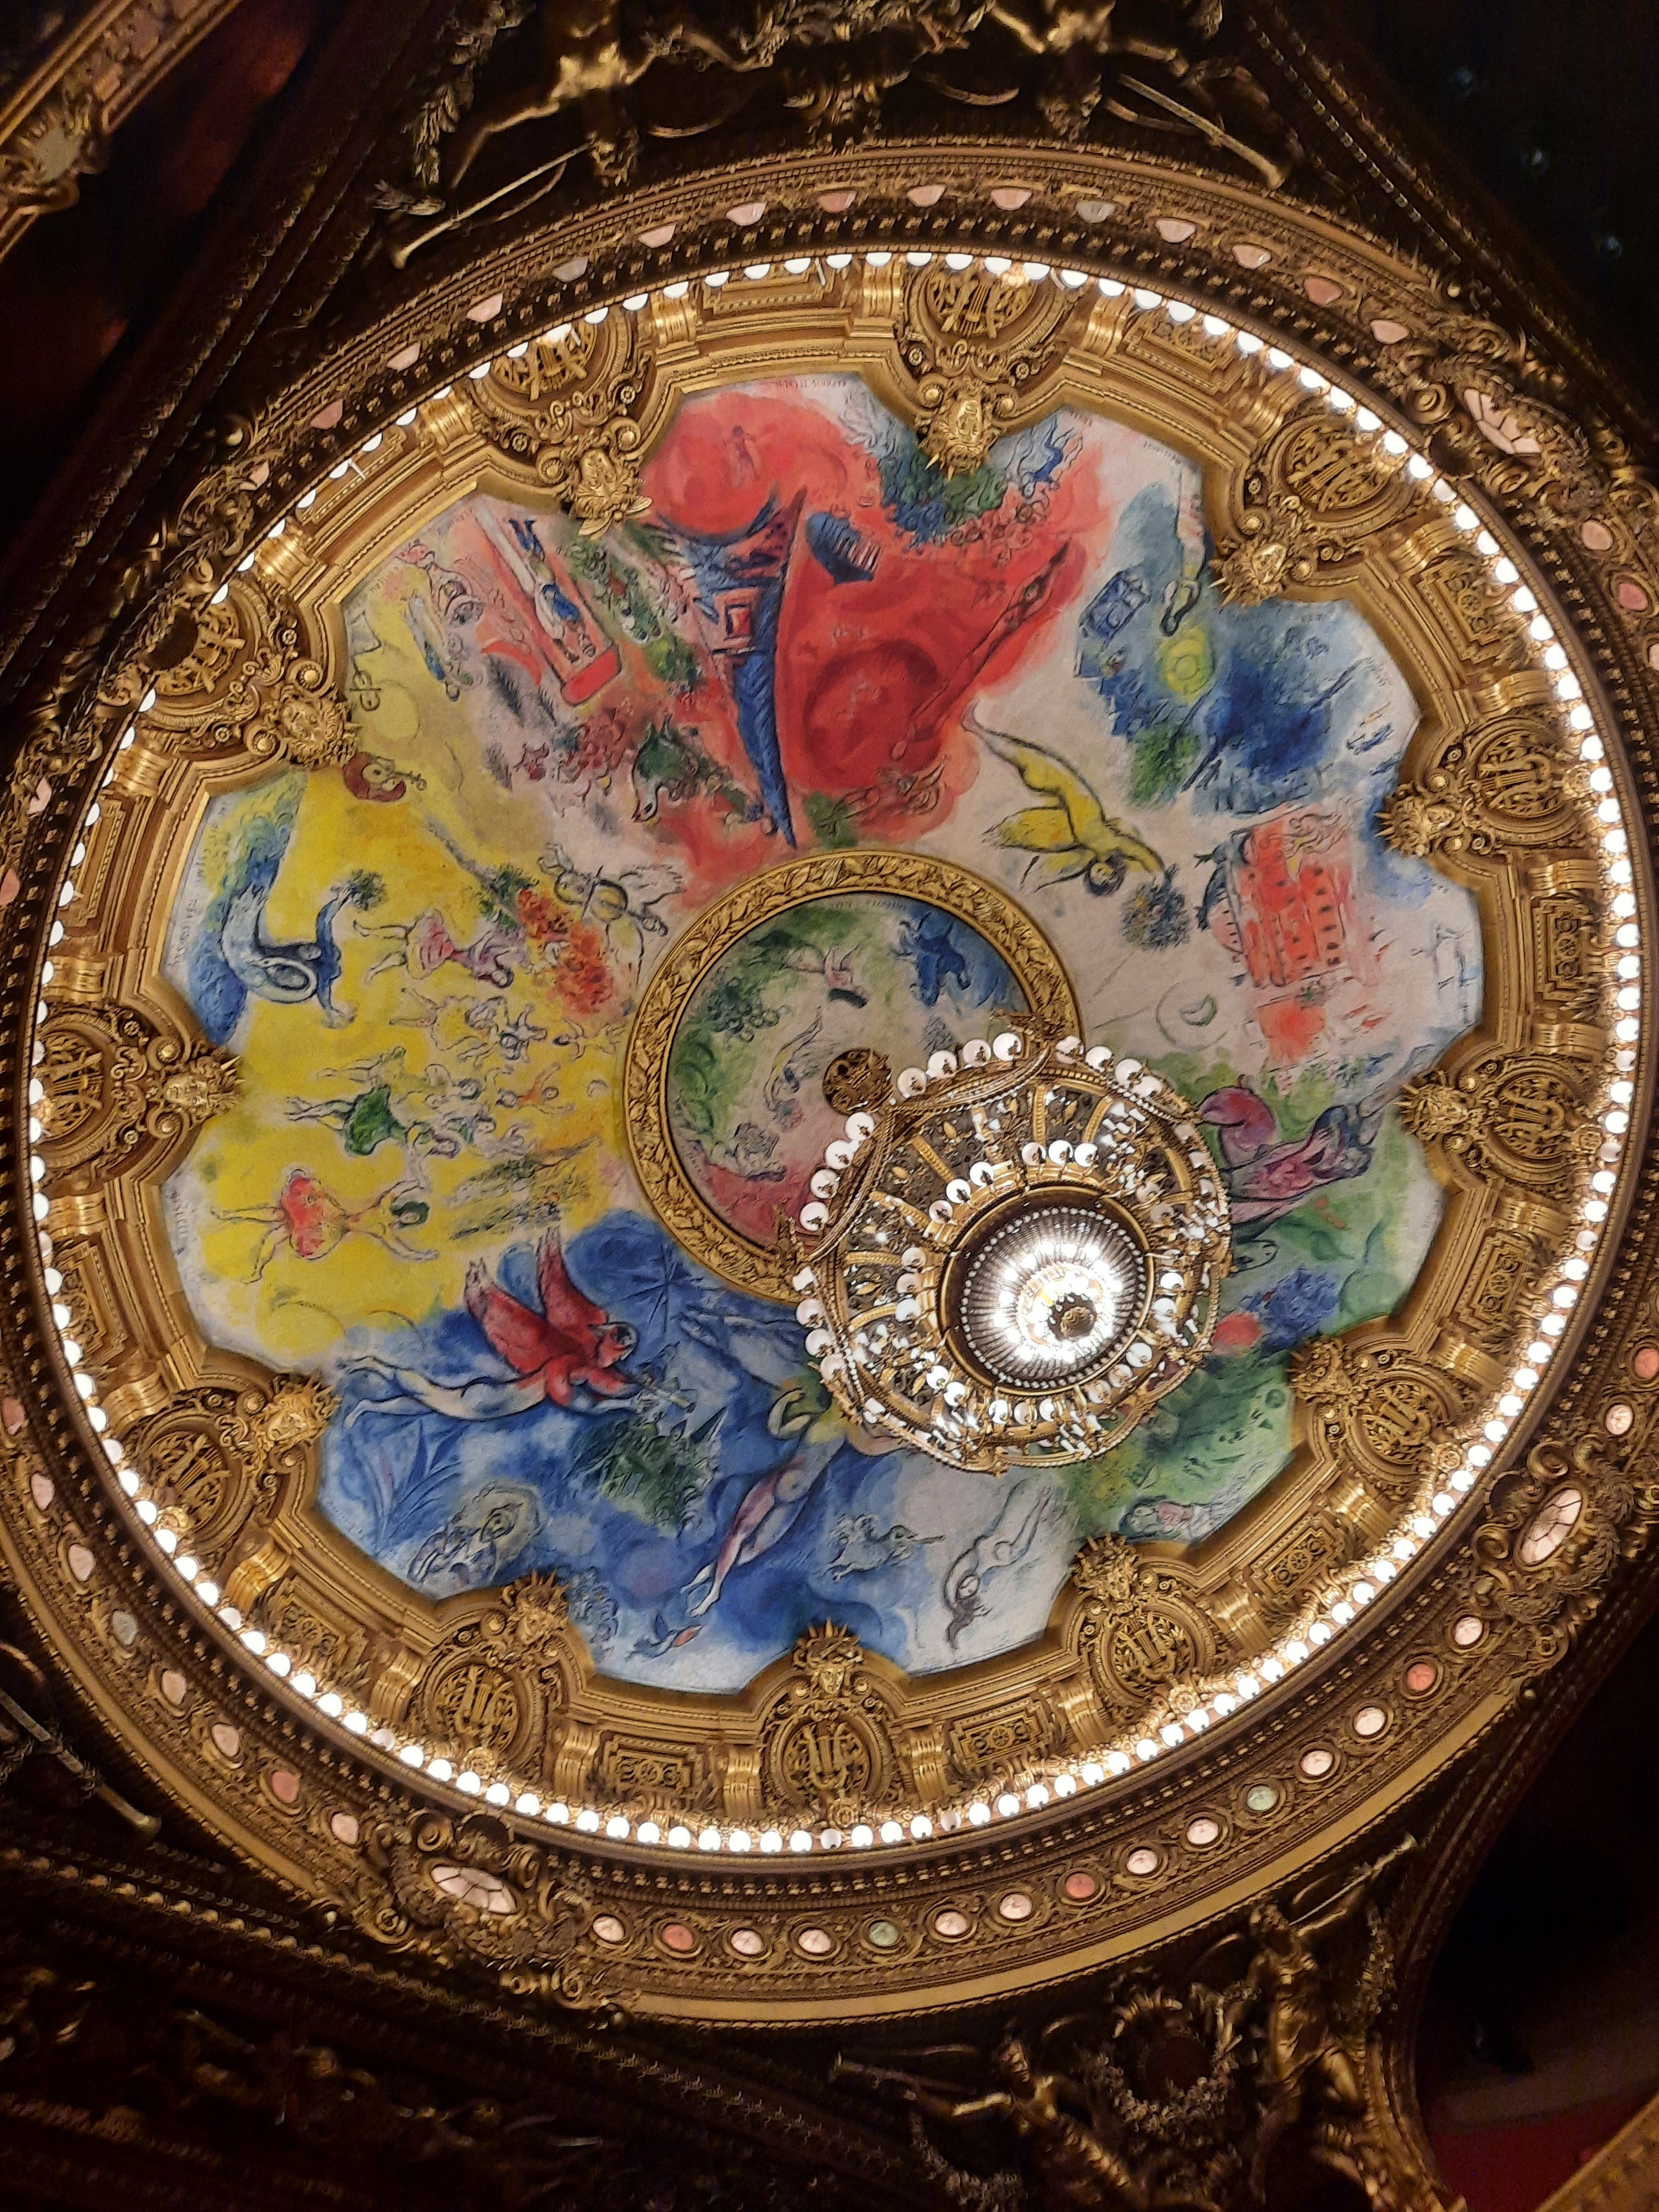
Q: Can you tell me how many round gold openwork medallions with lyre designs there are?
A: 12